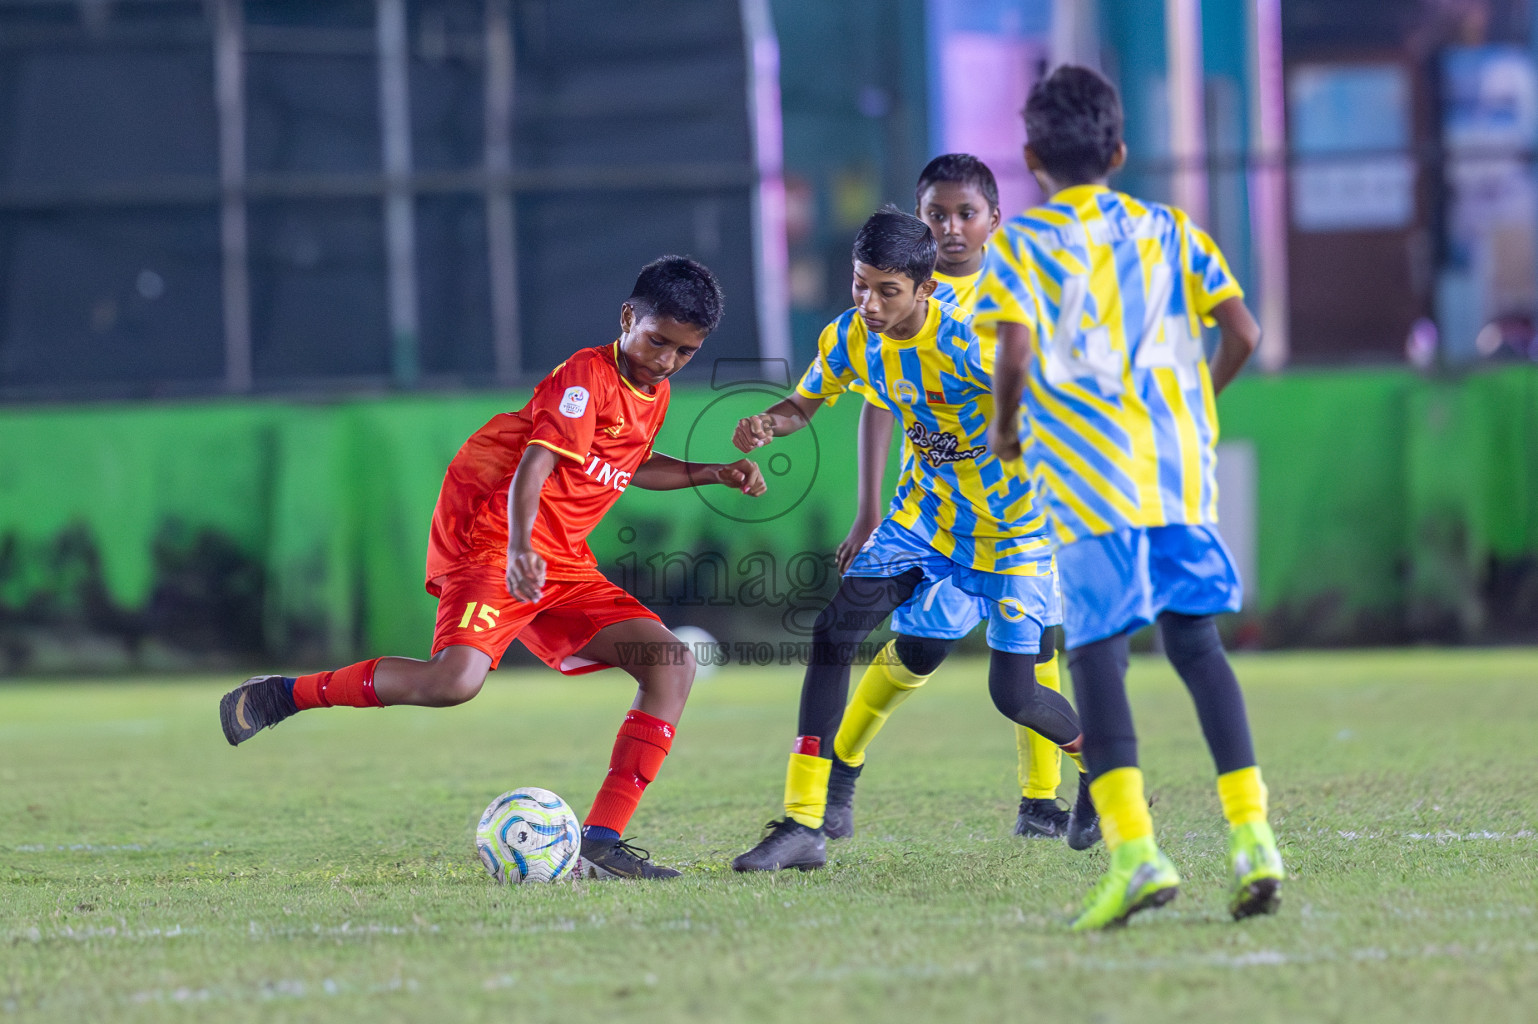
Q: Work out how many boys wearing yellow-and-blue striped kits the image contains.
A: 3